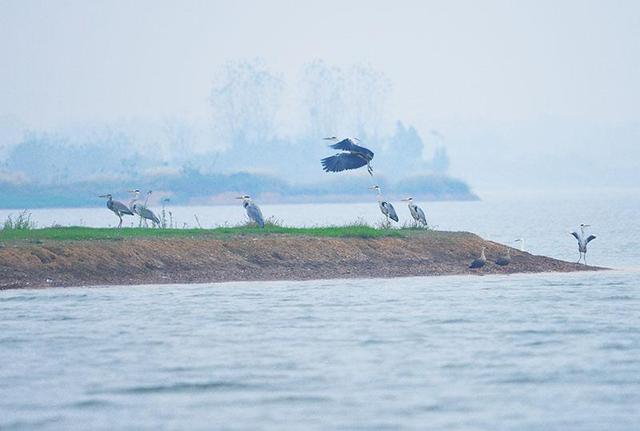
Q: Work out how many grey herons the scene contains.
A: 7